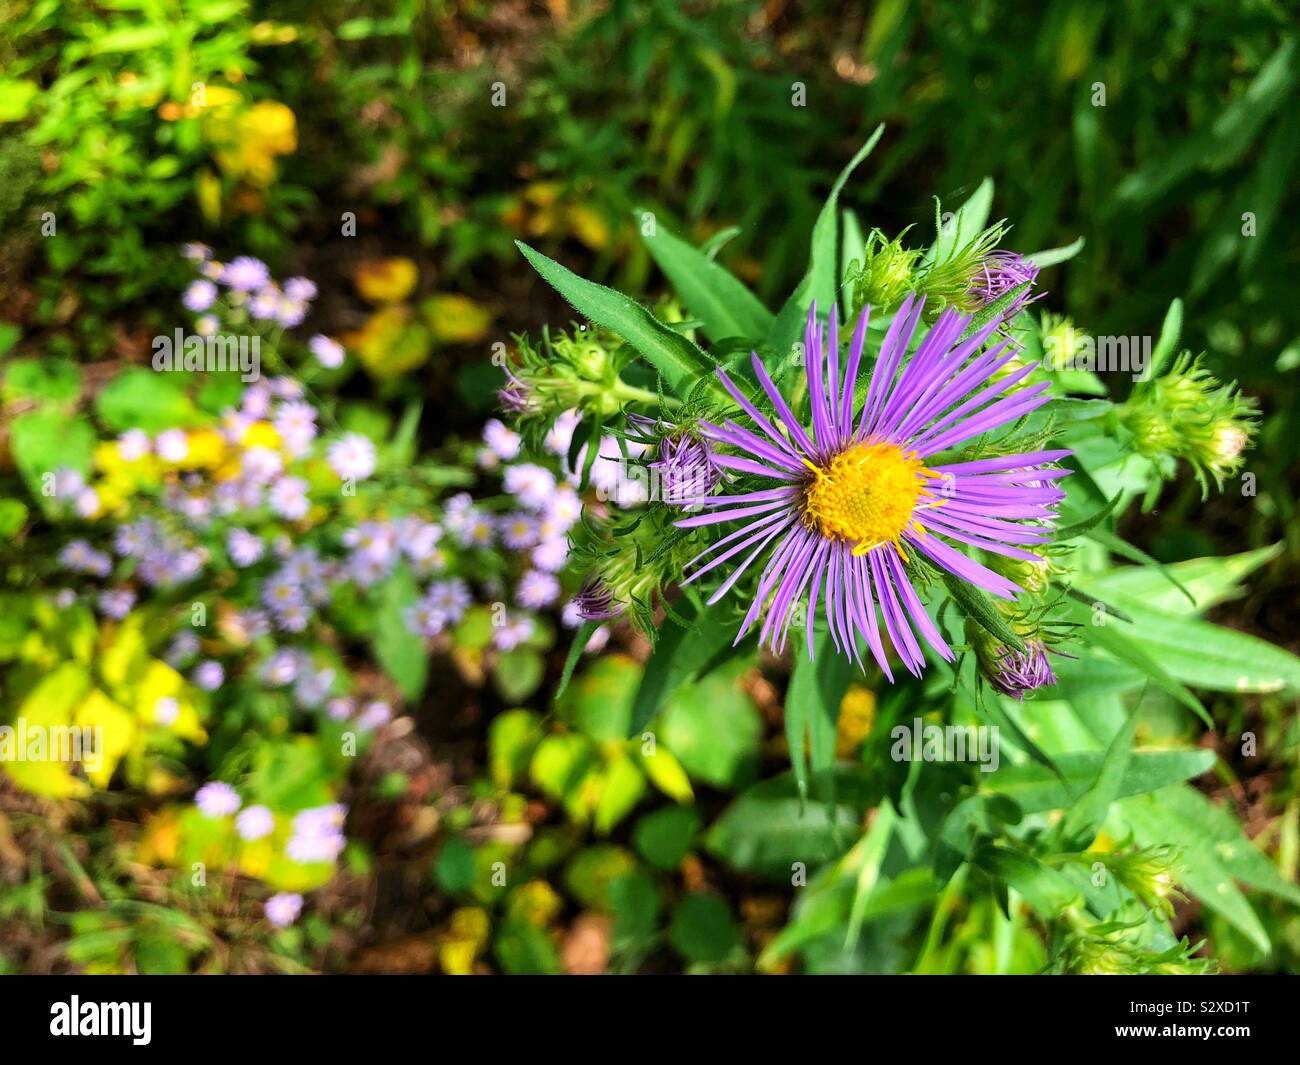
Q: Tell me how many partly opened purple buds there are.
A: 5